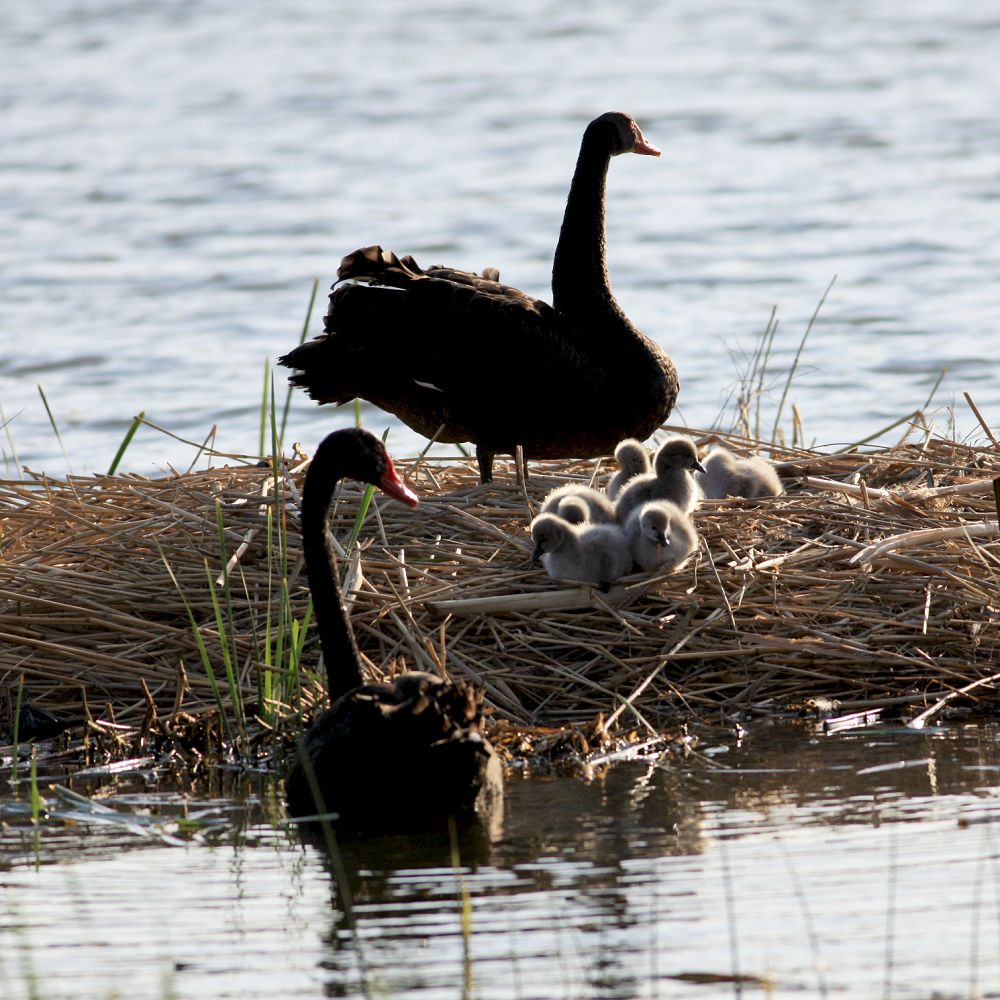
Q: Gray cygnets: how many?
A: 6